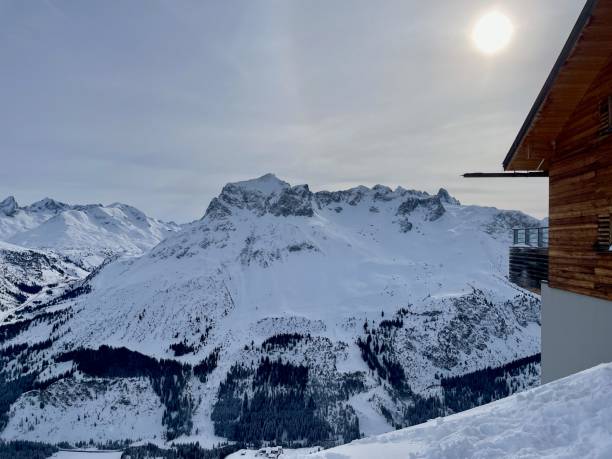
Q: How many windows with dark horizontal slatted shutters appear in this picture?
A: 2